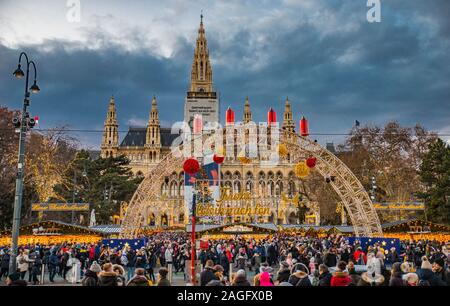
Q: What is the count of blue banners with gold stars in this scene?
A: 2